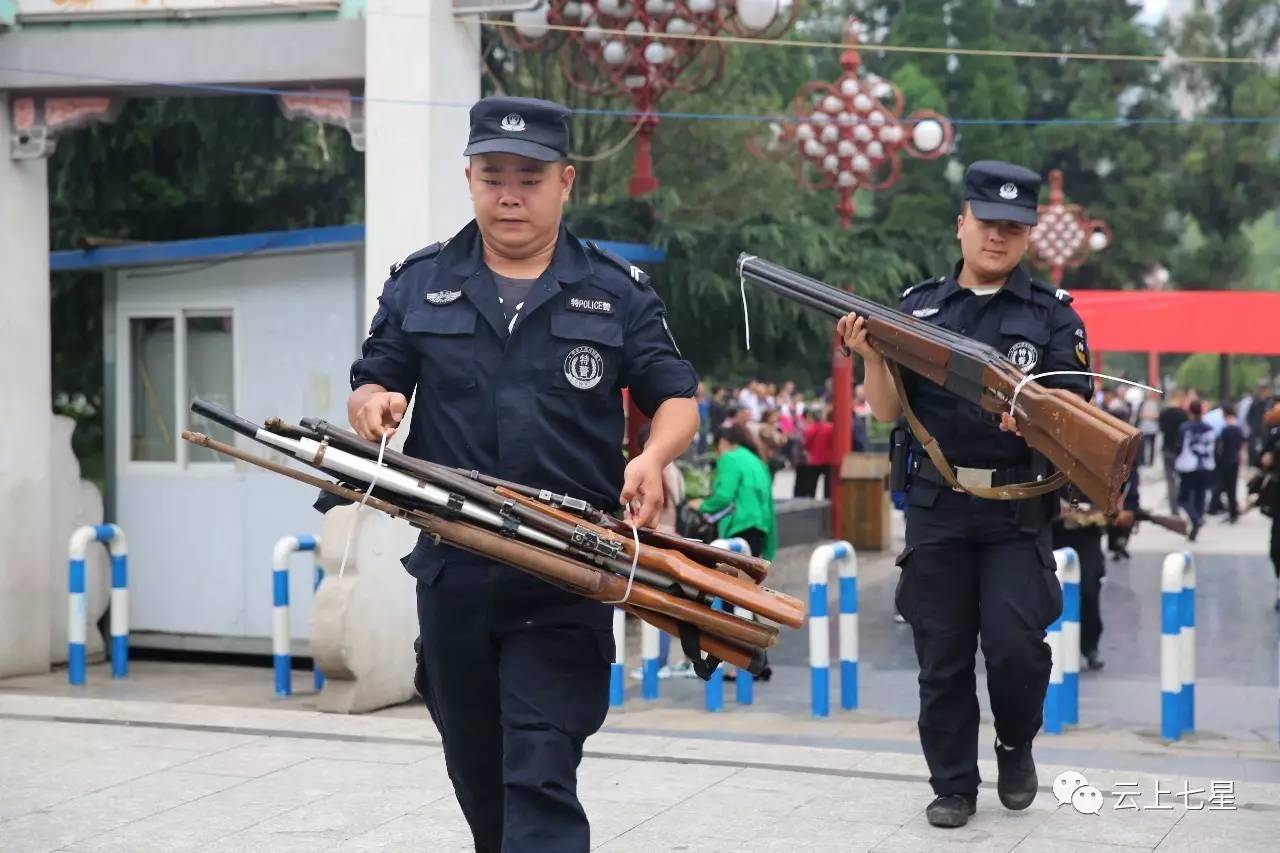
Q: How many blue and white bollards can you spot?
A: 7